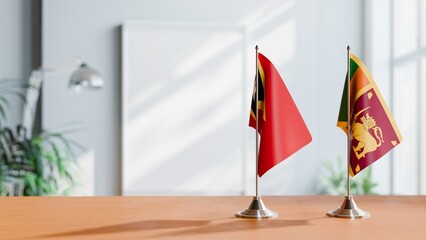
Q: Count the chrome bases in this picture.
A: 2